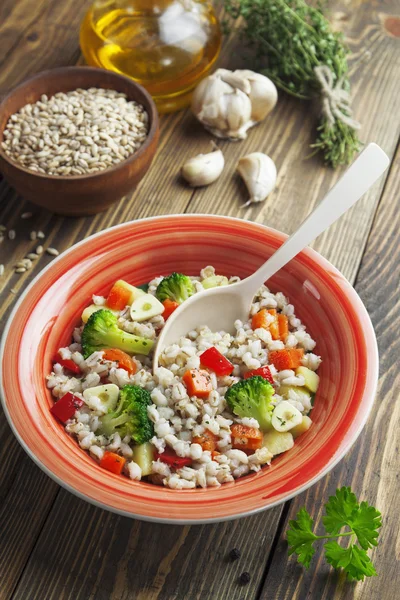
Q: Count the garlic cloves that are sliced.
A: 3